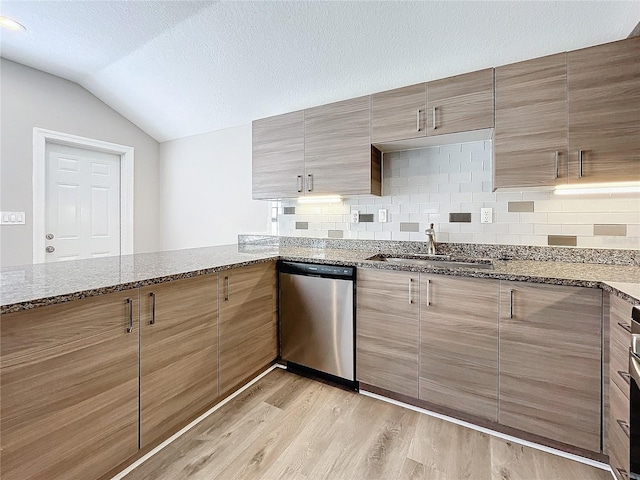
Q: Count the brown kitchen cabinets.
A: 12